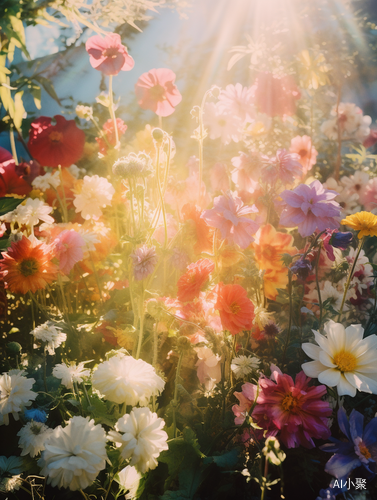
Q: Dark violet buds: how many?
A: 2